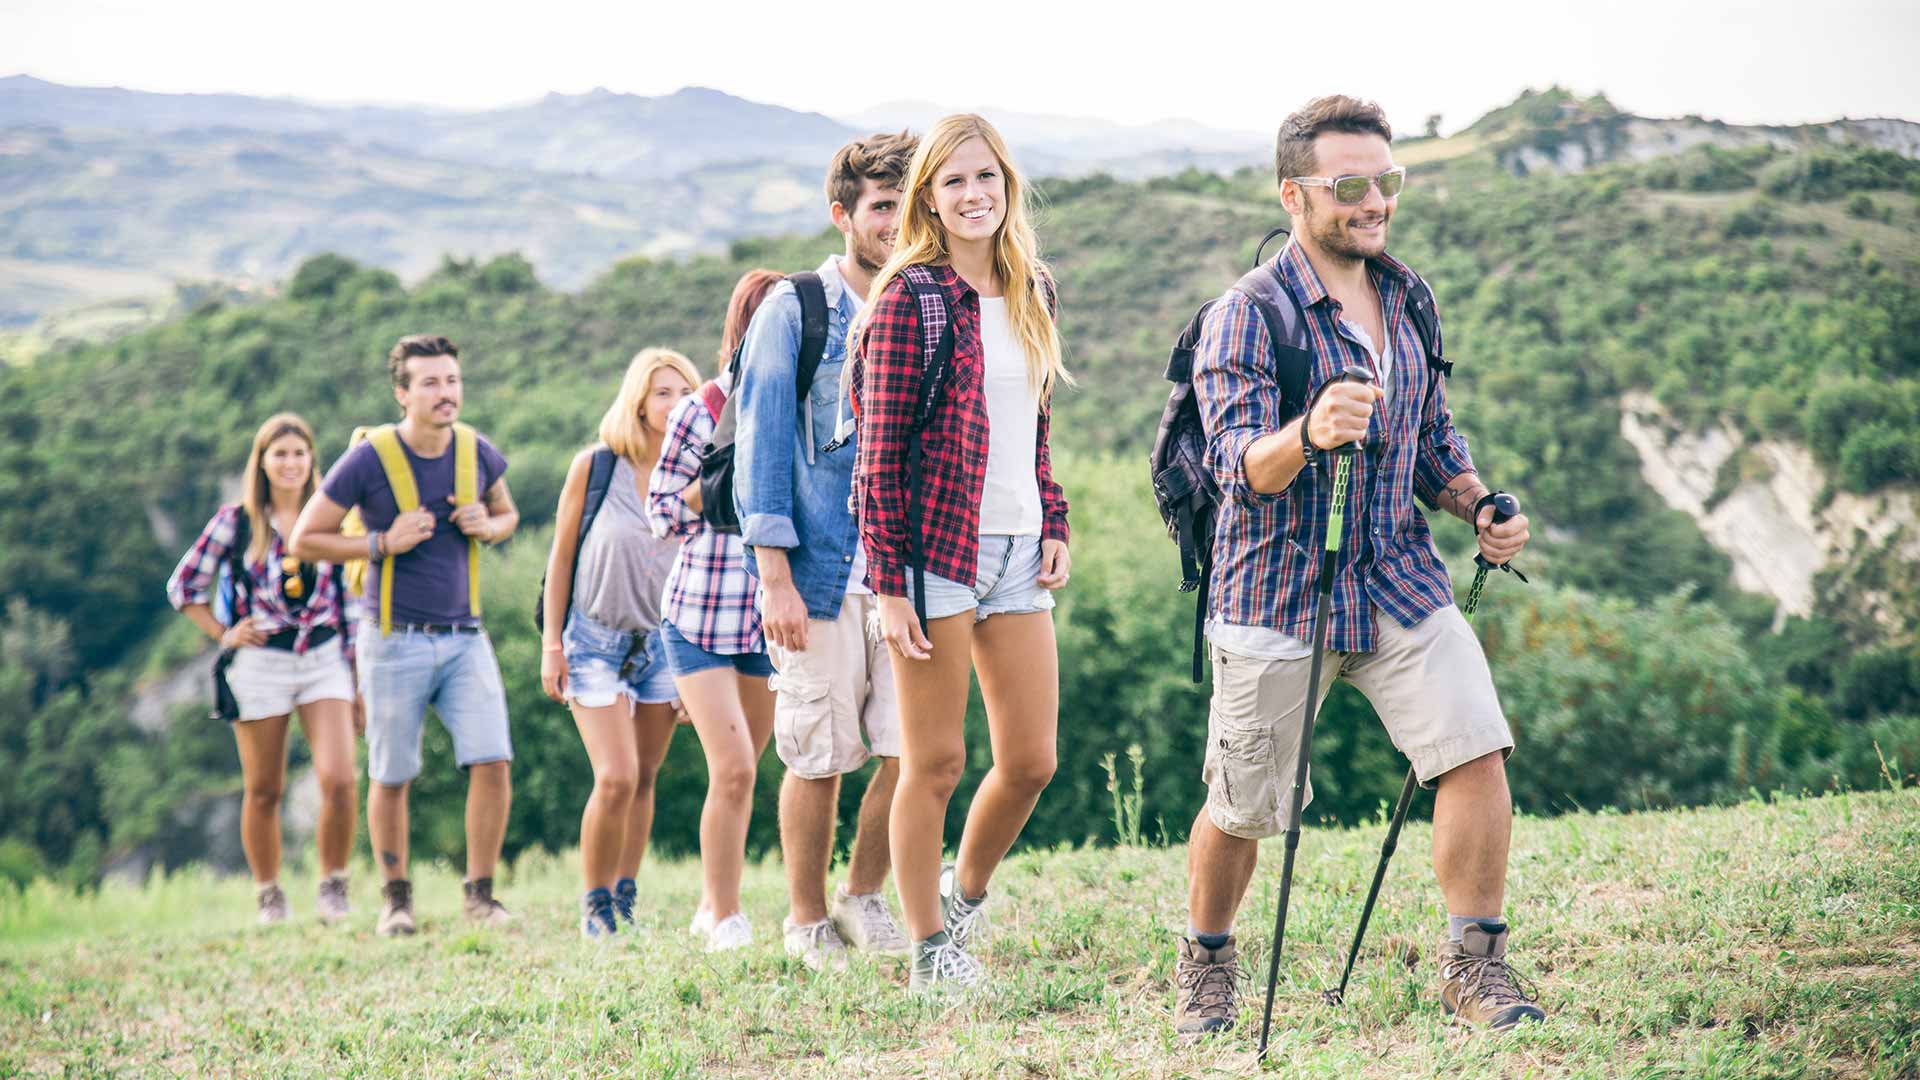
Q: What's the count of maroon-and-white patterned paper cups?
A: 0